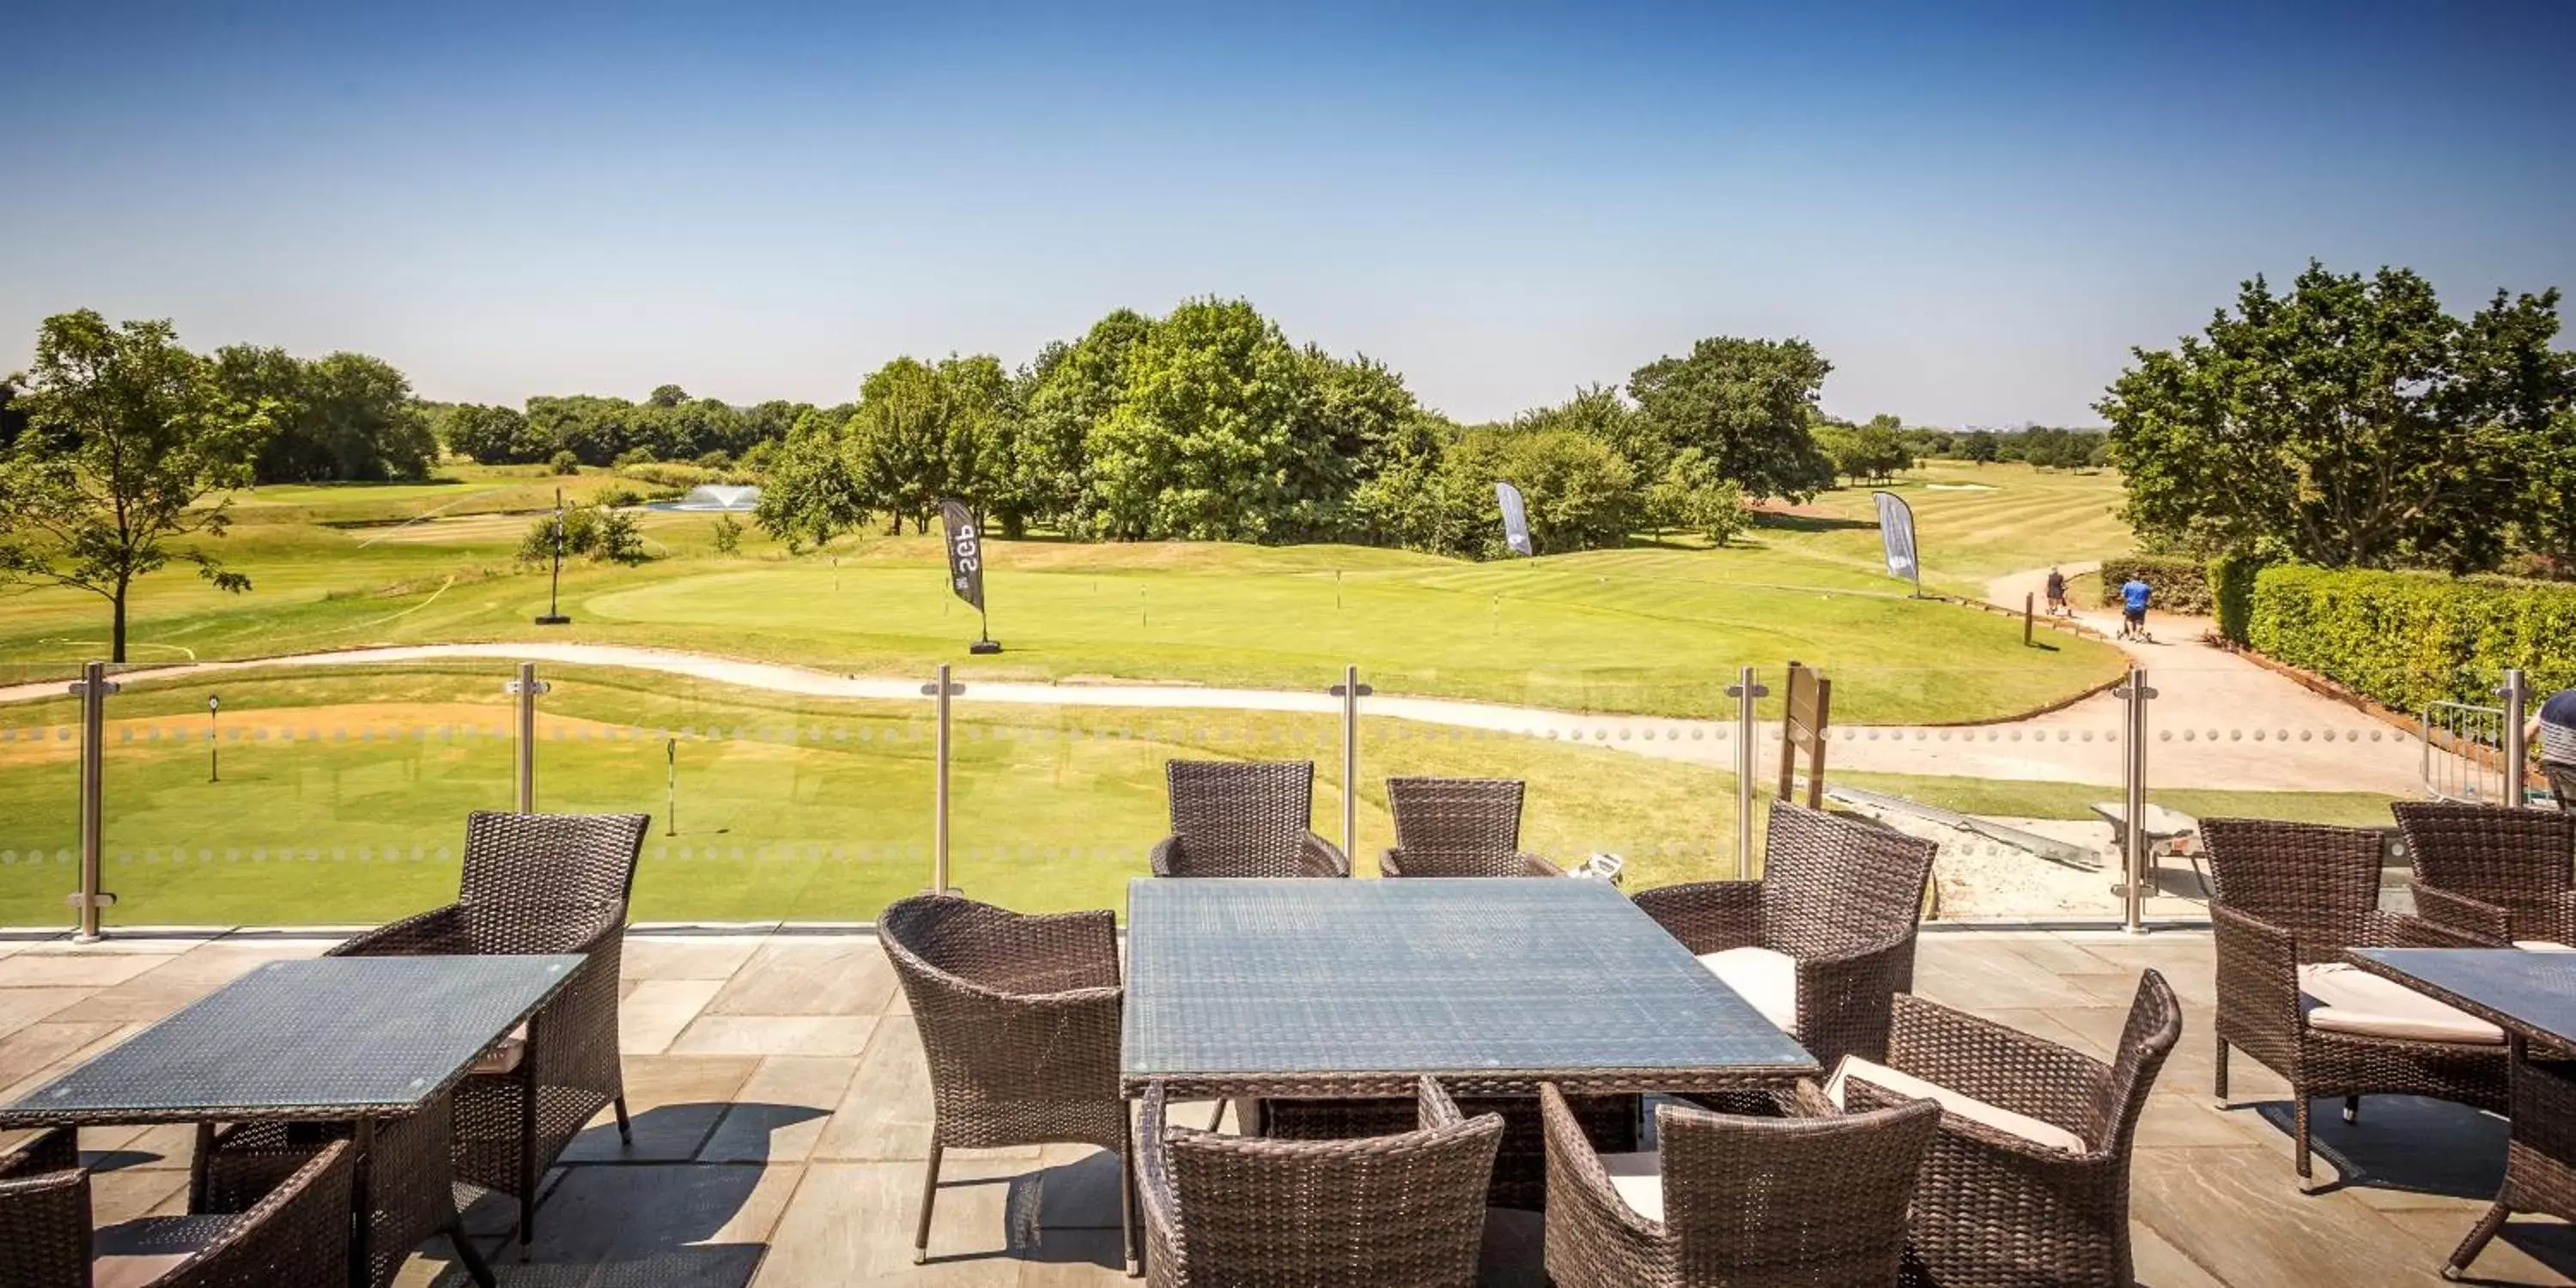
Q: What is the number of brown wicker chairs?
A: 11